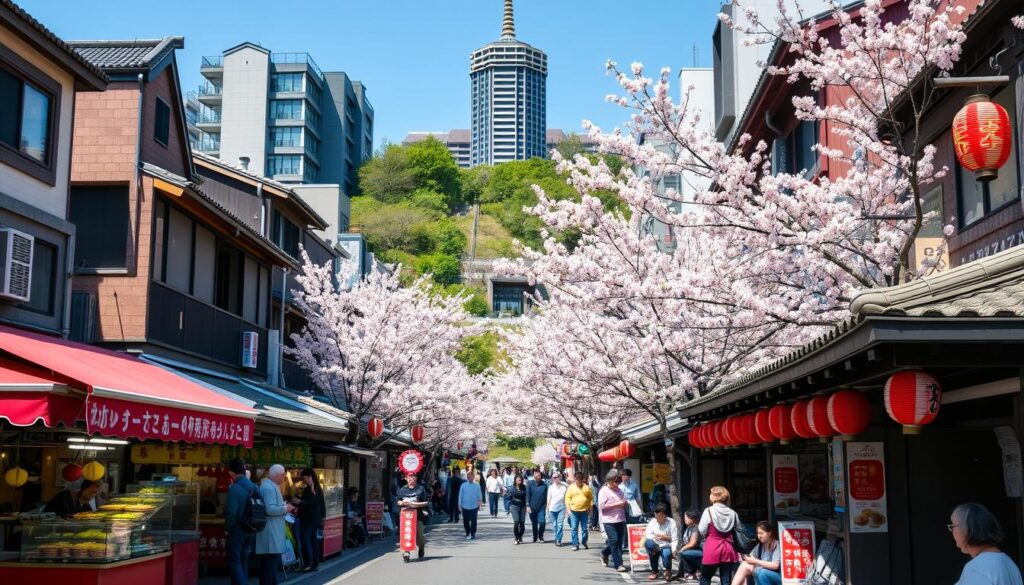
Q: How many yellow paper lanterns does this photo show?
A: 2